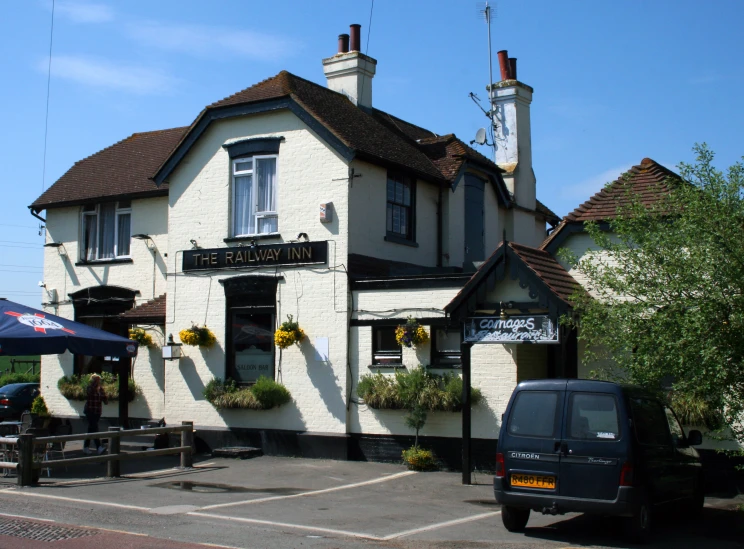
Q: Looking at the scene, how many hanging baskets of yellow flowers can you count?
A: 4